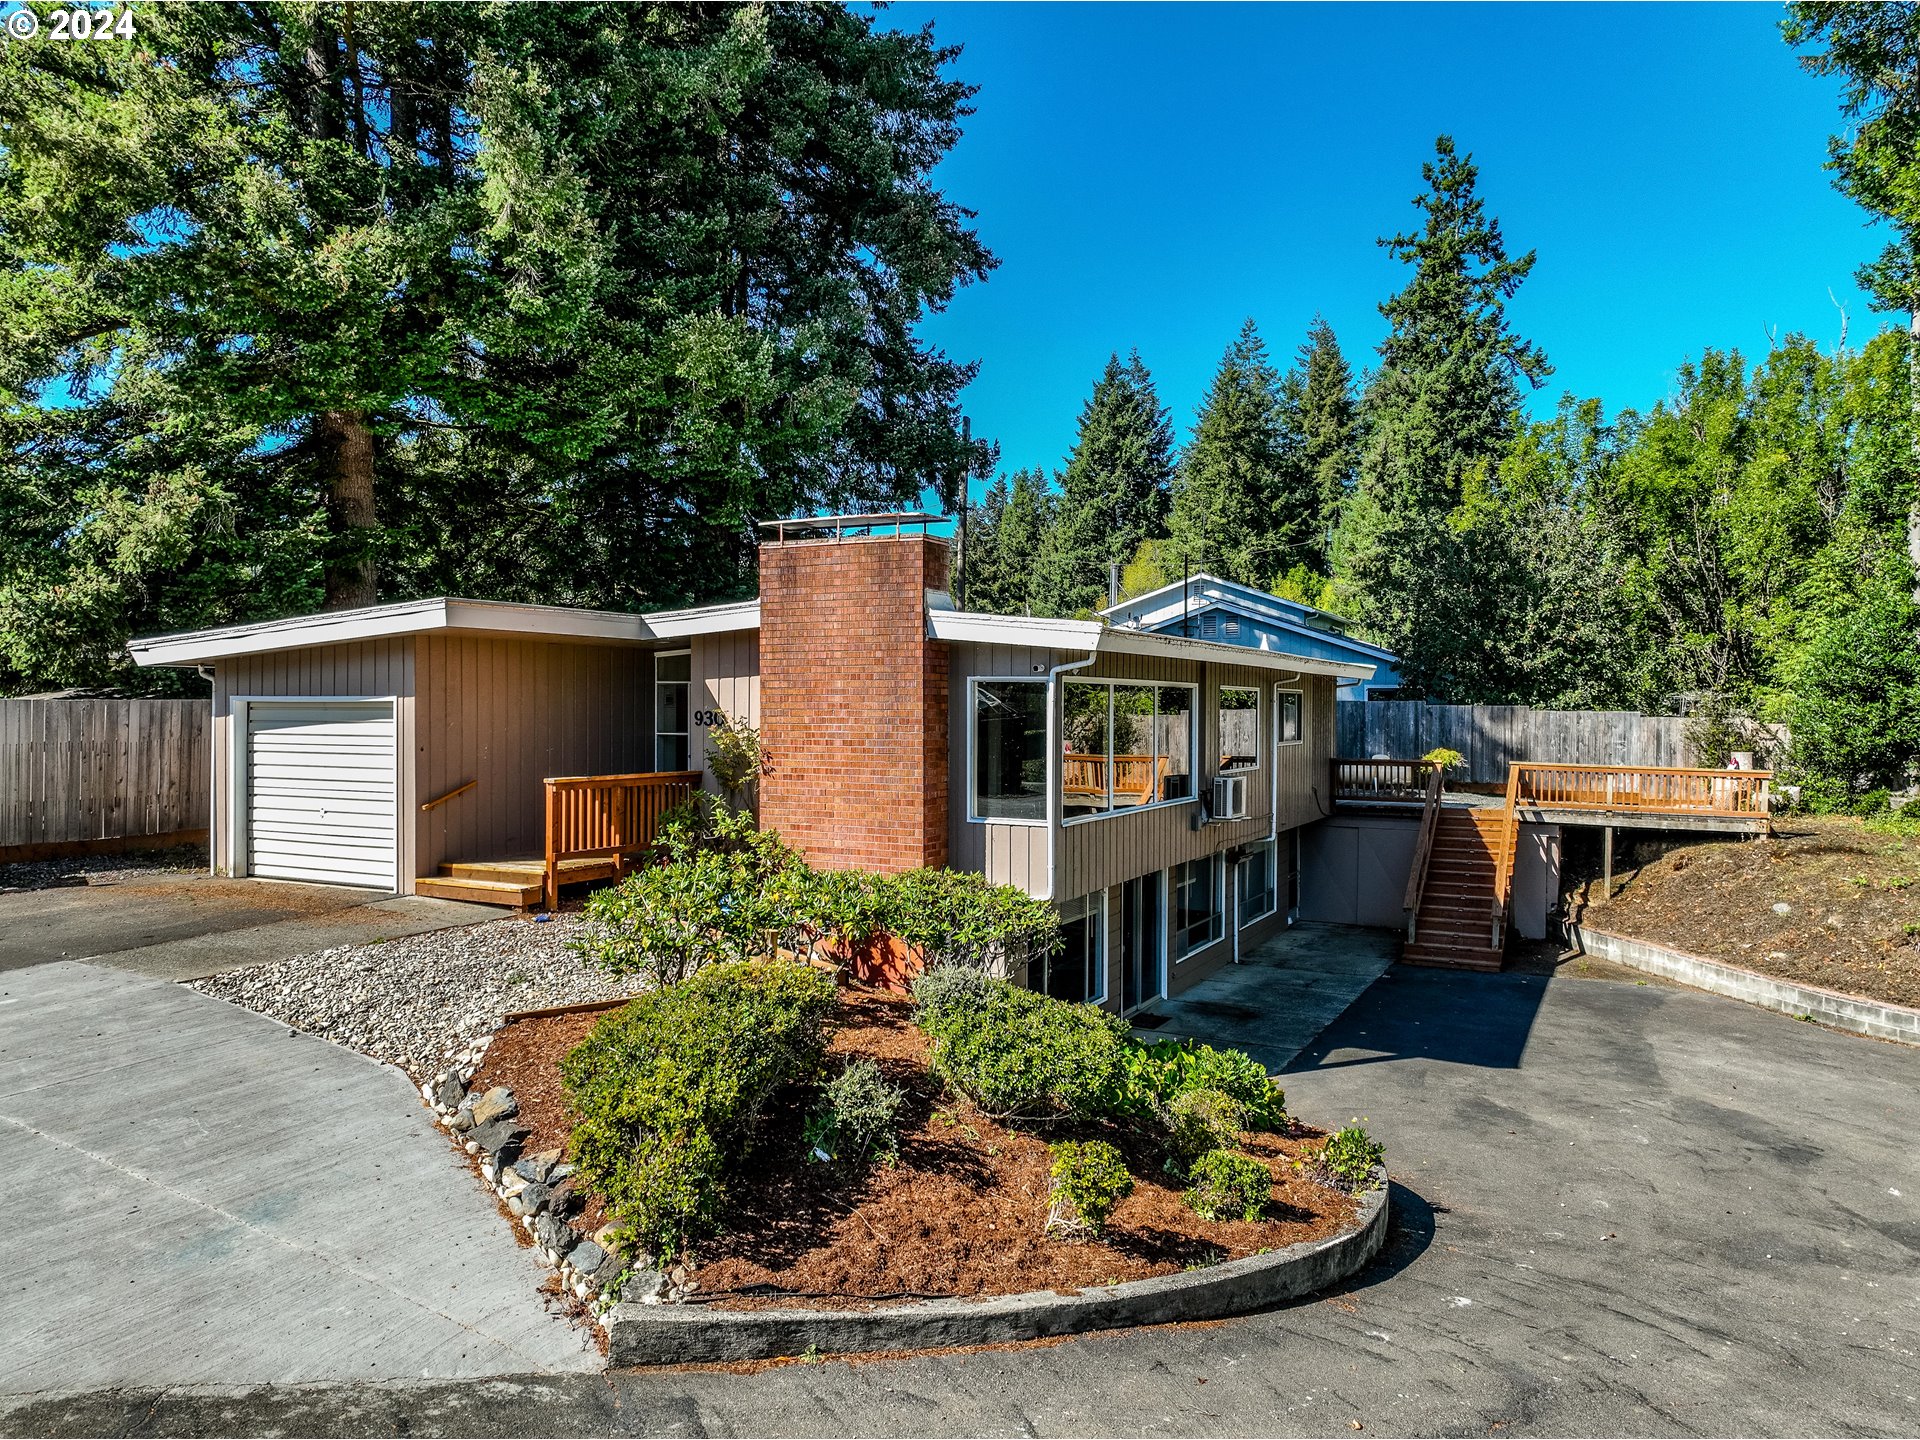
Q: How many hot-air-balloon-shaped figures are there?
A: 0